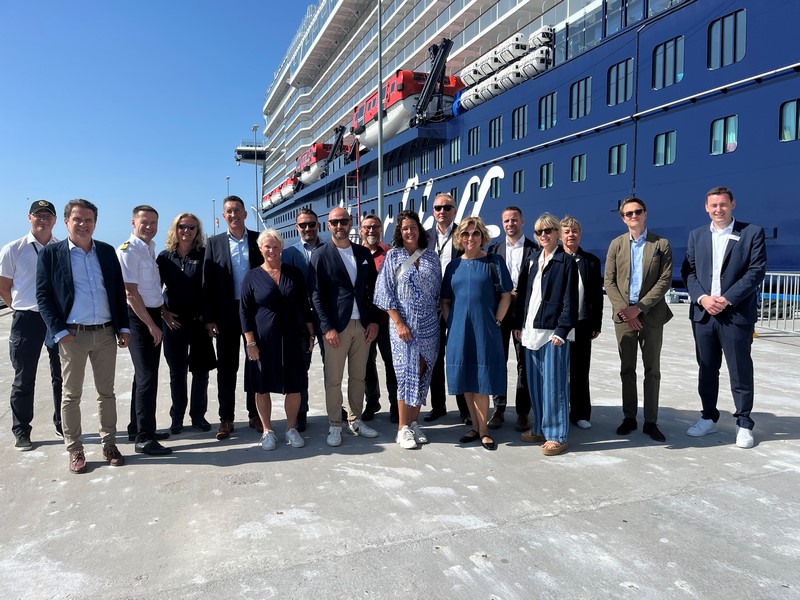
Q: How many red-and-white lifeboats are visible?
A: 5